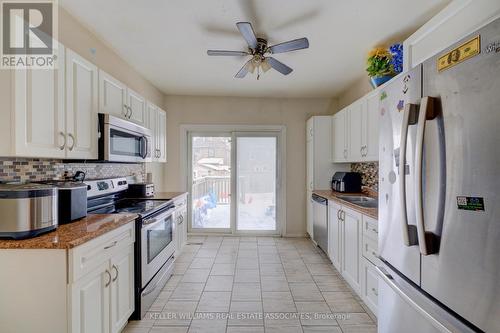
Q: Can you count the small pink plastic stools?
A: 0